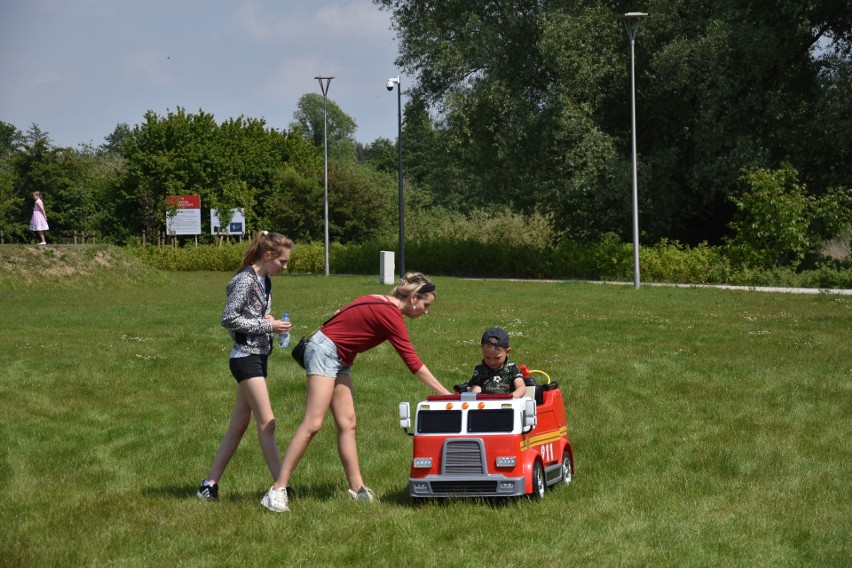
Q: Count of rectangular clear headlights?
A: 2